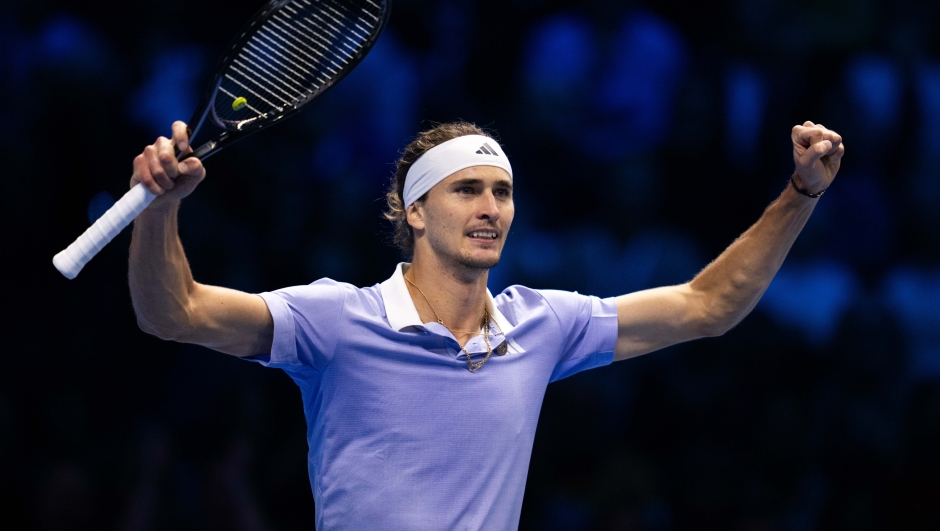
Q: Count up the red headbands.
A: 0